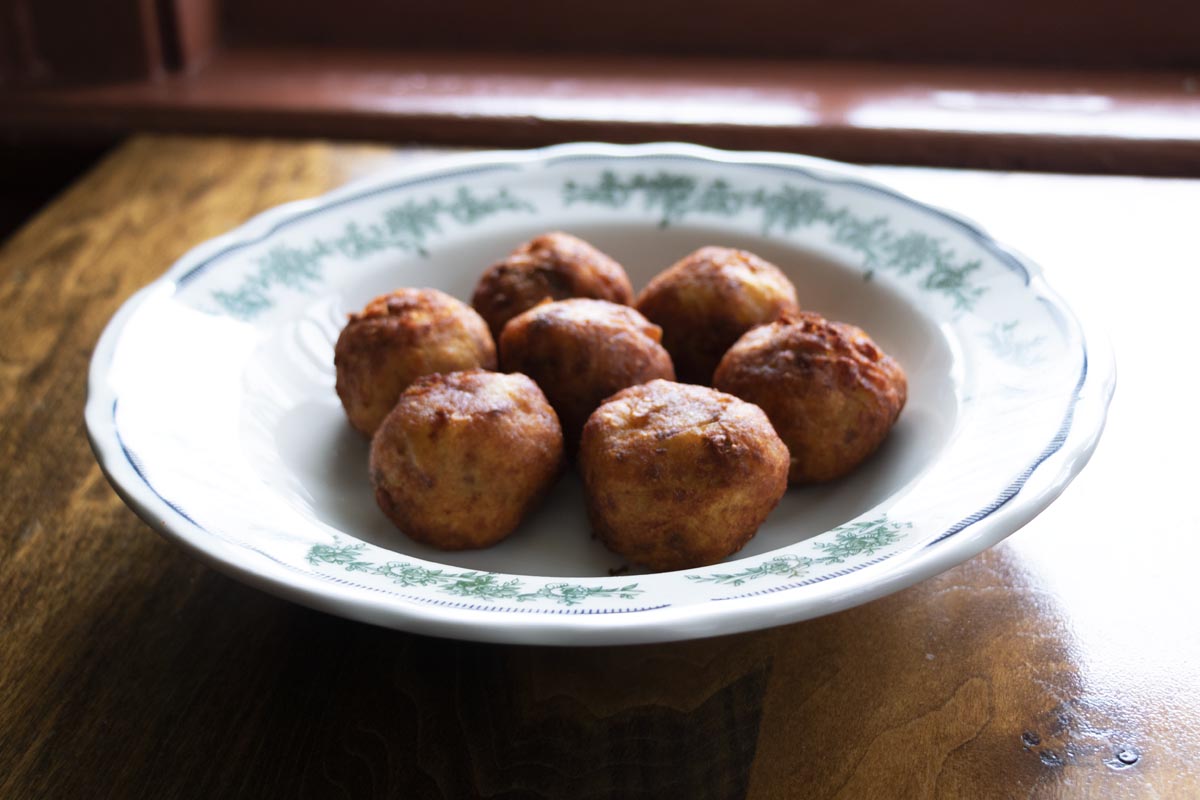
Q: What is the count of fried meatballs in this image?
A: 7